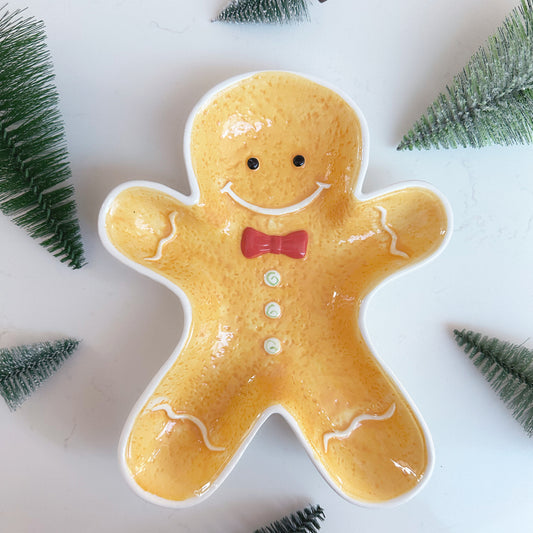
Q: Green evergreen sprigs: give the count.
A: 6